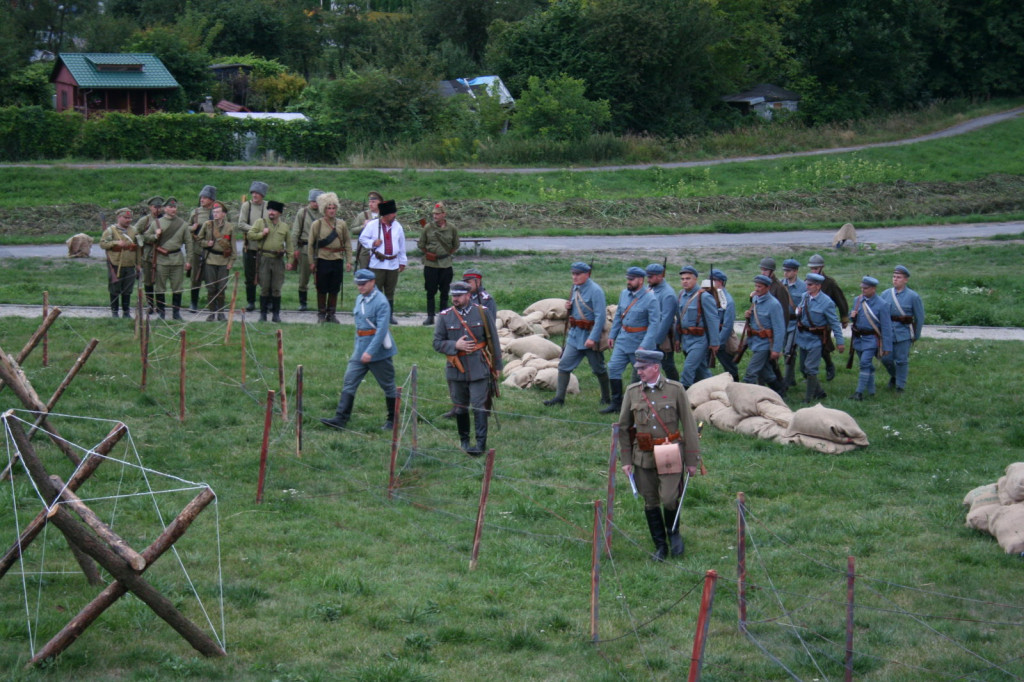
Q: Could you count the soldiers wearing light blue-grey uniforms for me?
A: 11